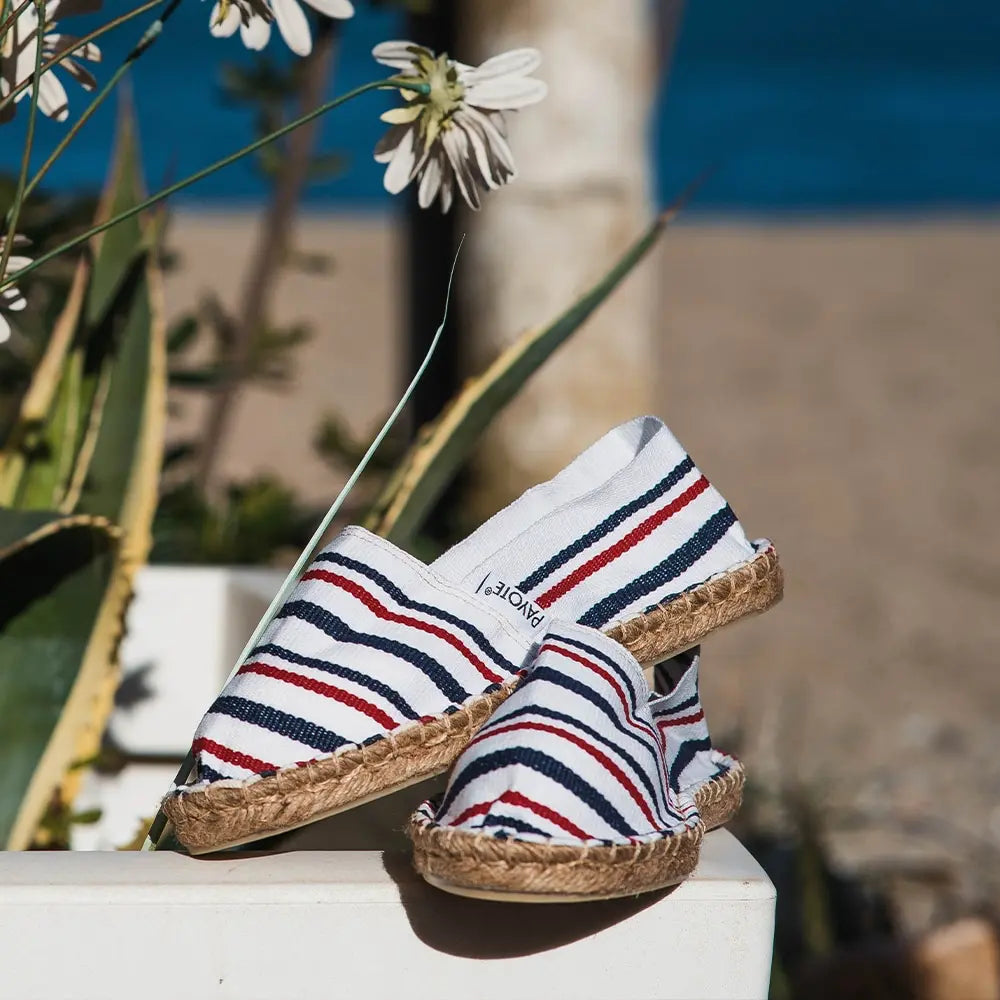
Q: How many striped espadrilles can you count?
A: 2